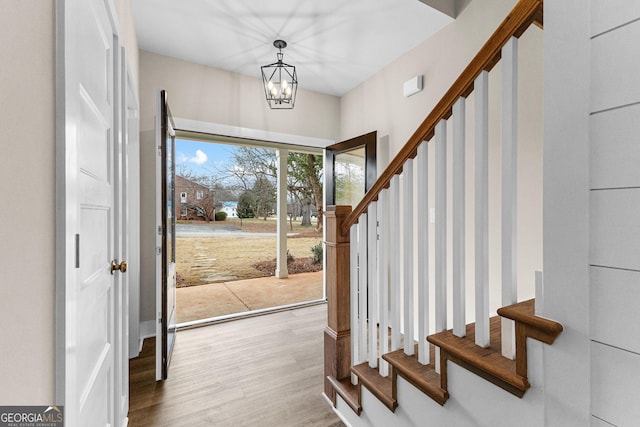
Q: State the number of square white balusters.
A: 11